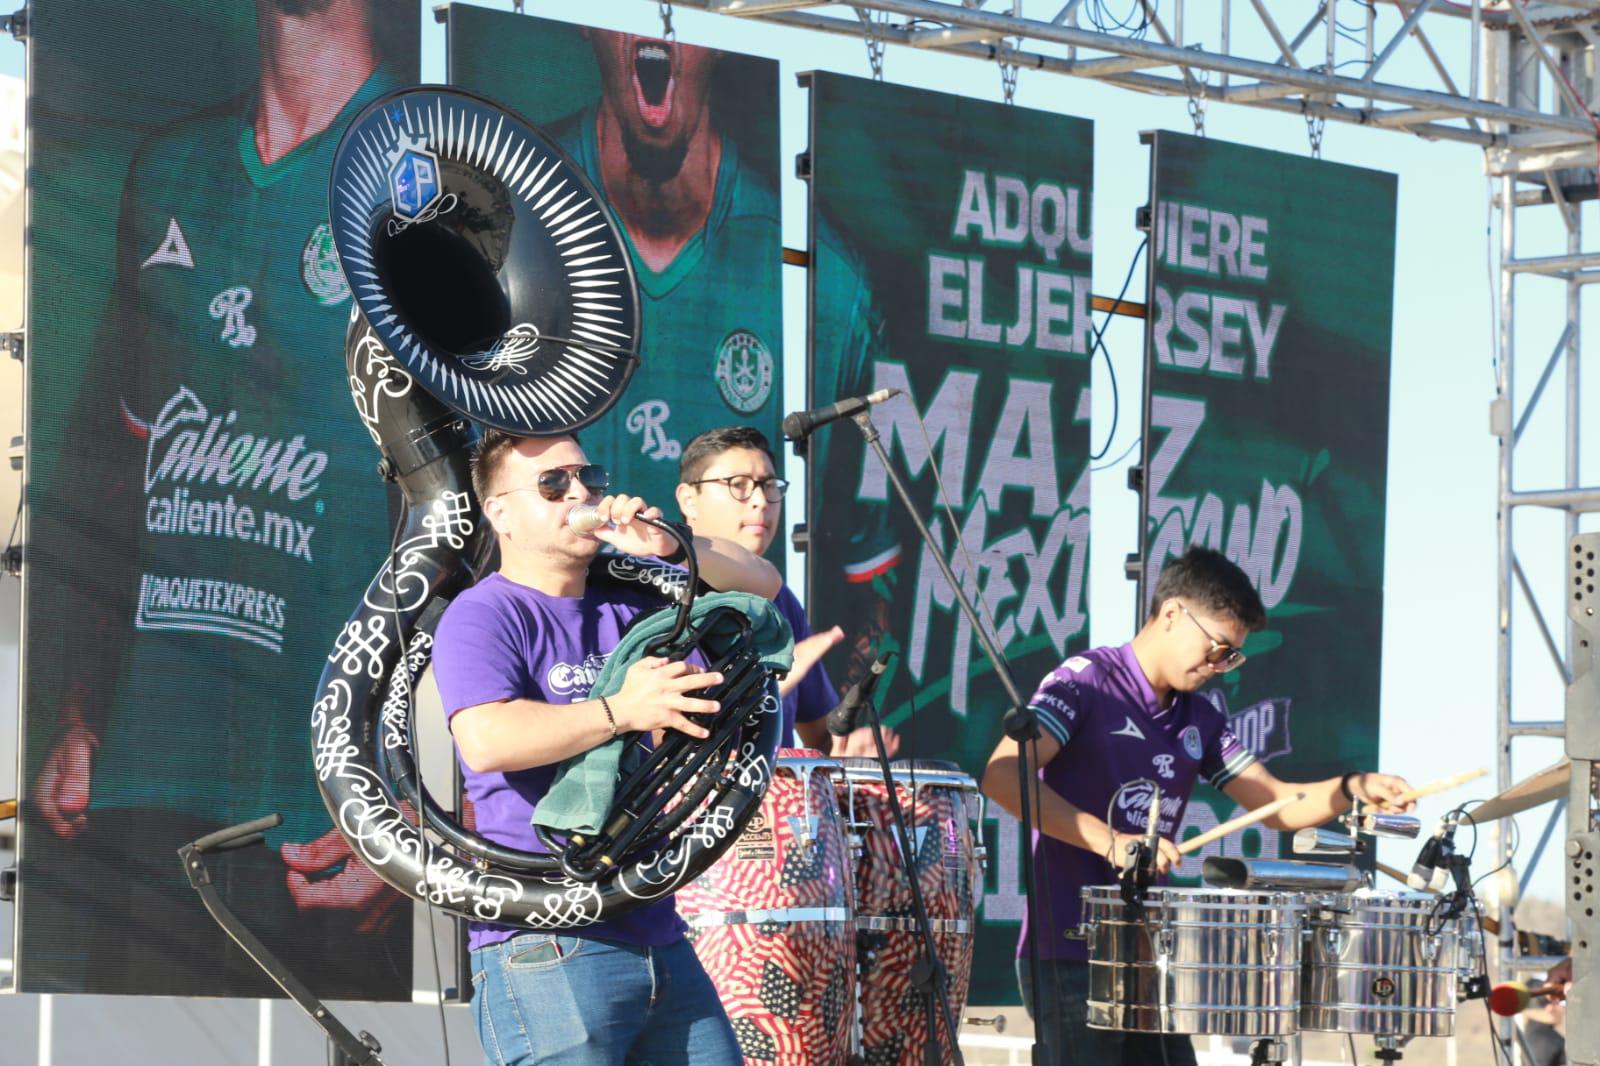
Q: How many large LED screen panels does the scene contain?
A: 4